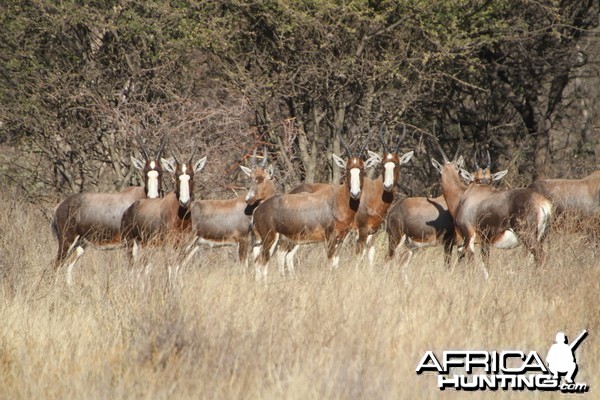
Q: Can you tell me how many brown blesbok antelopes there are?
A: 8